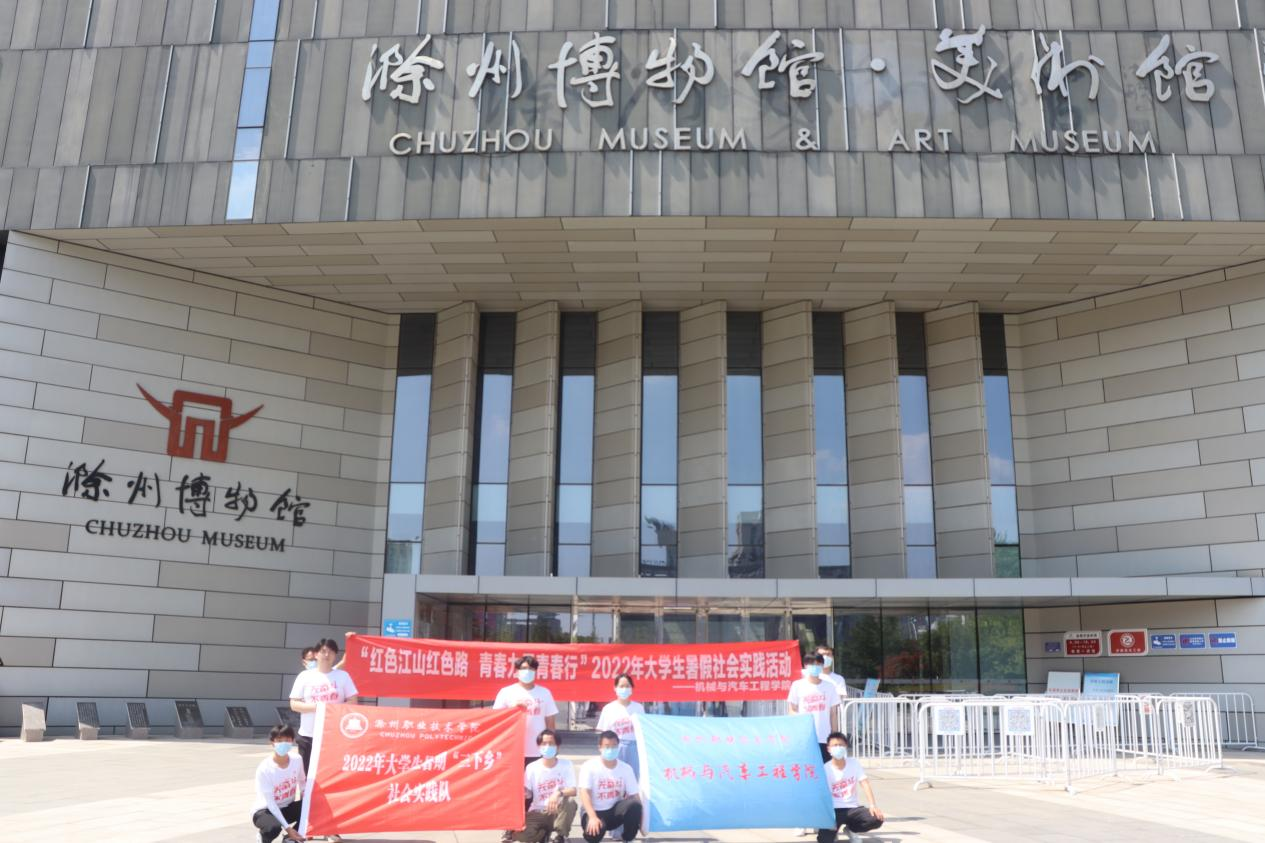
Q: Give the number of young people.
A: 10